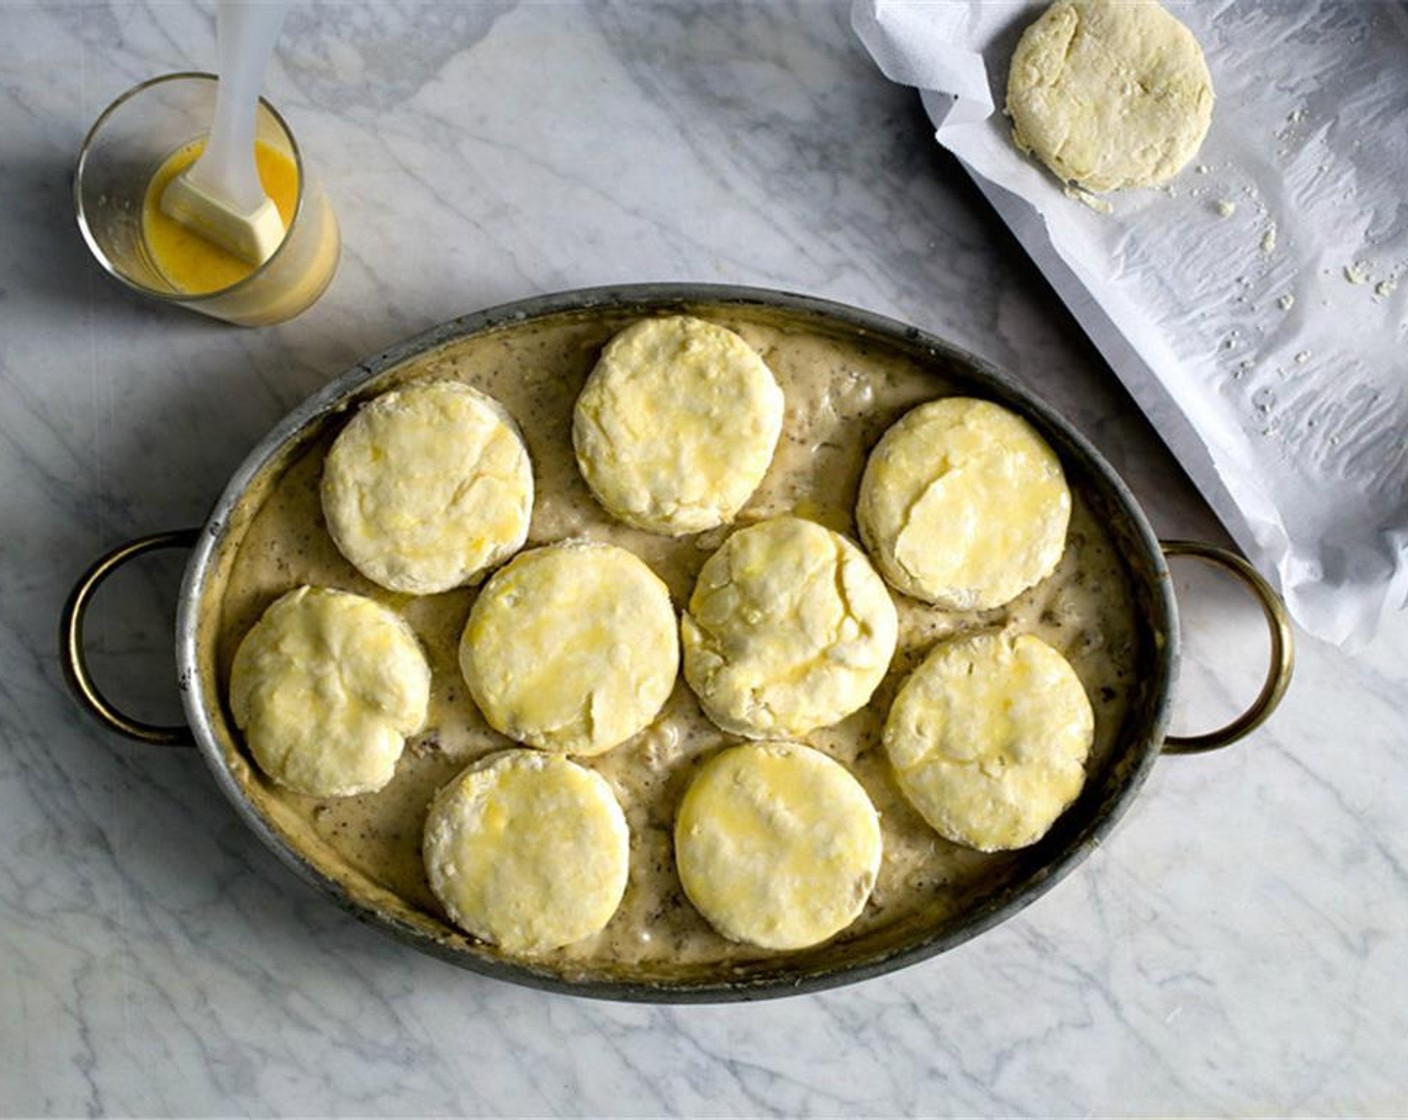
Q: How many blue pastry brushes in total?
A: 0